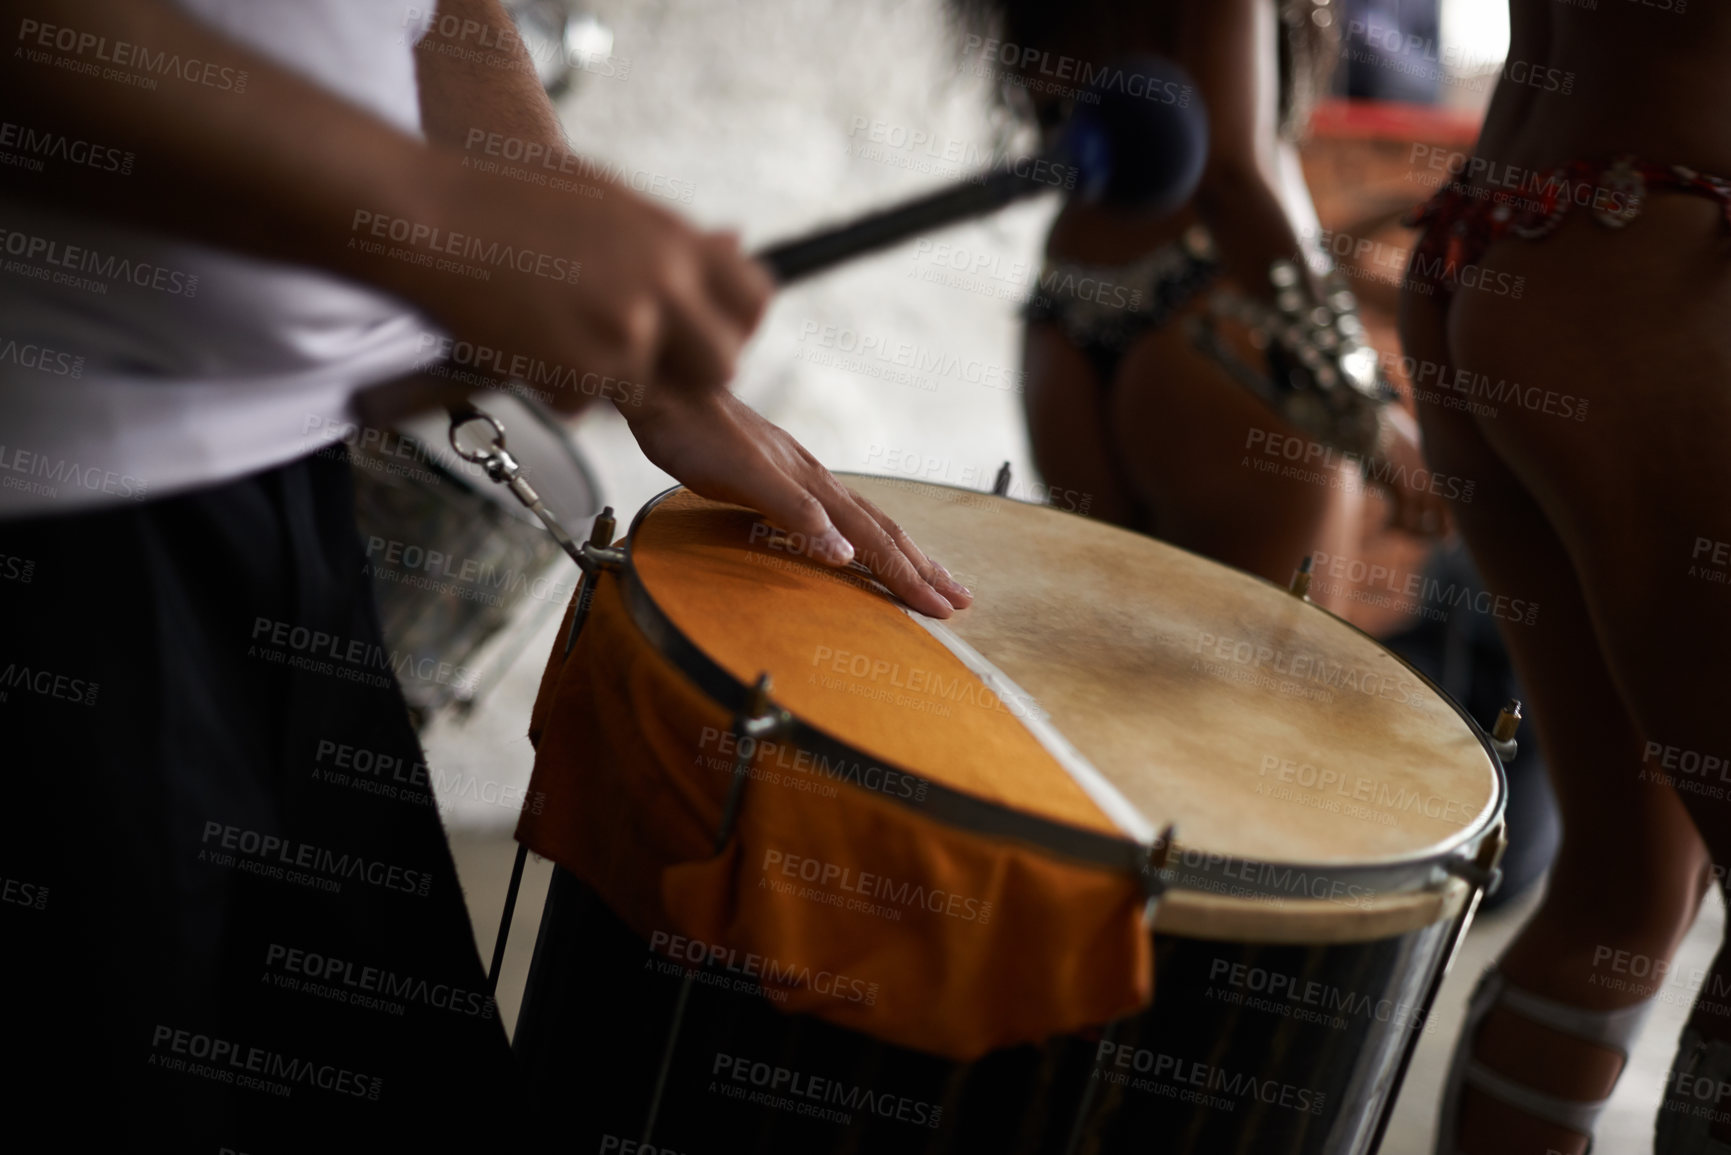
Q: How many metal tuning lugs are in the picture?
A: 7